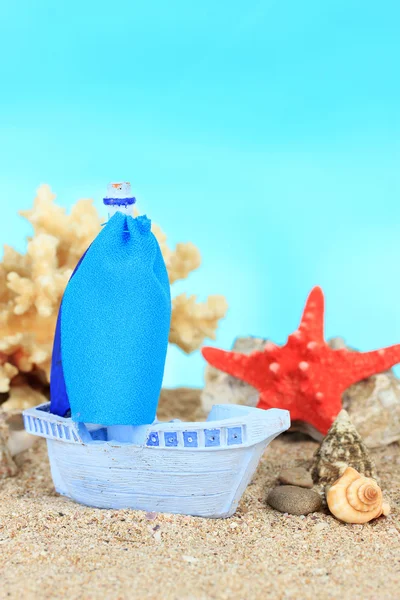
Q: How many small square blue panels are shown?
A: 5